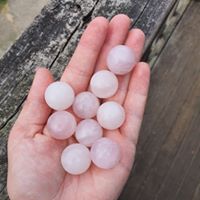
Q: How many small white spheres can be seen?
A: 9